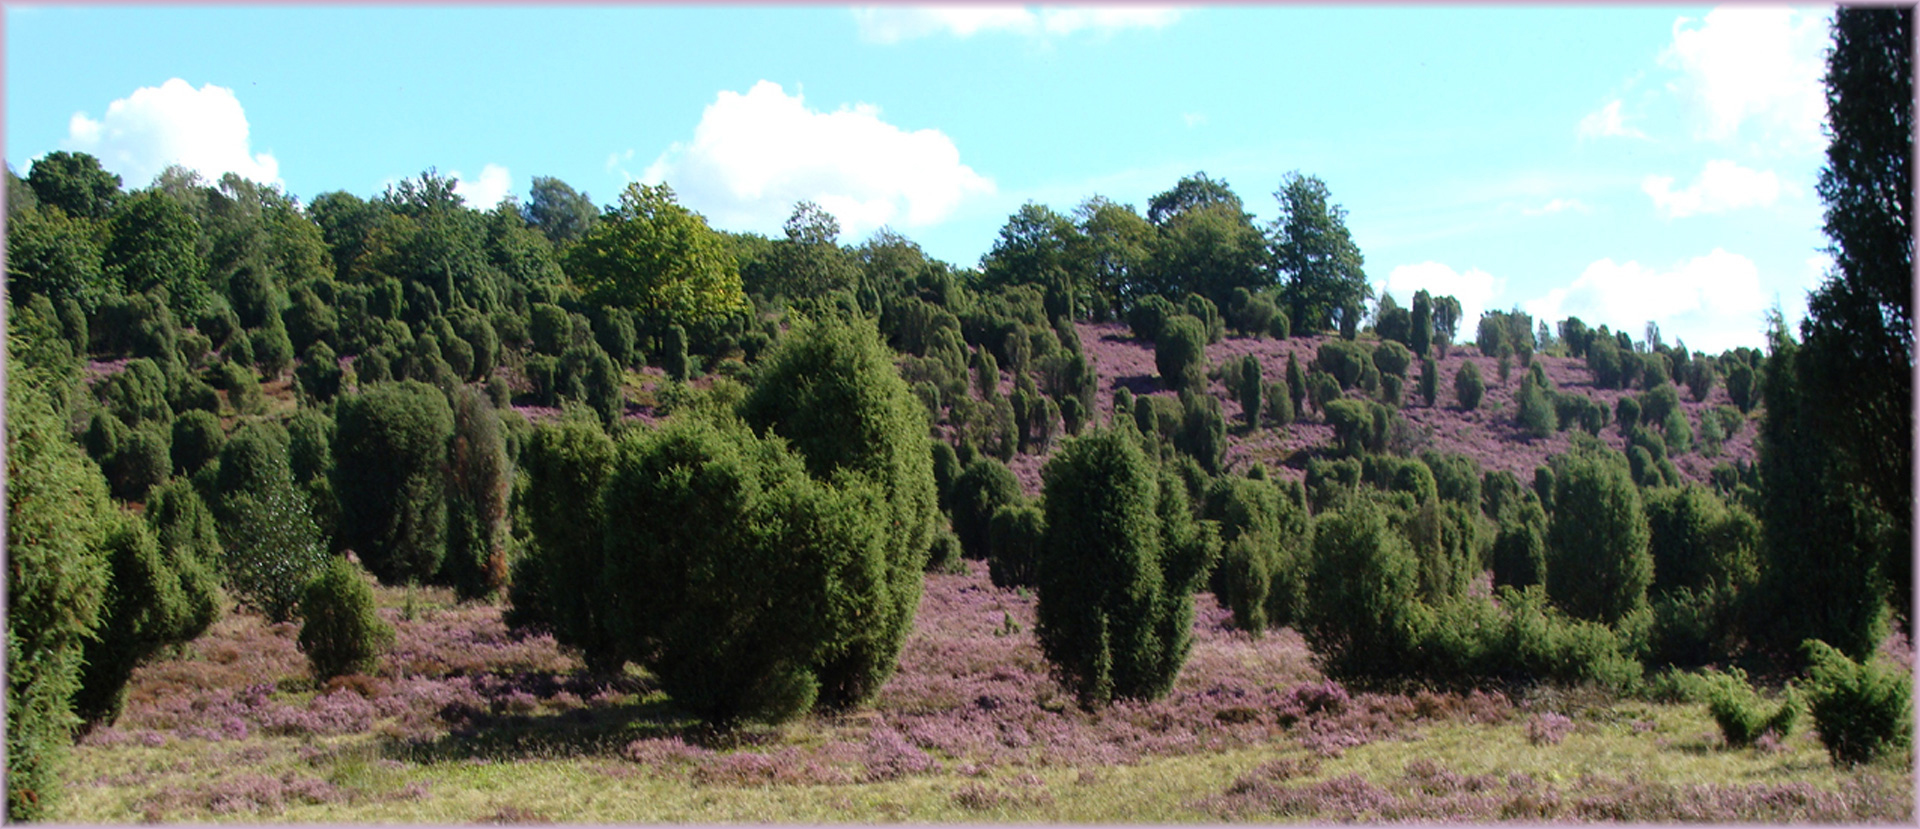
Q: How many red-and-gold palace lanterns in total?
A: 0